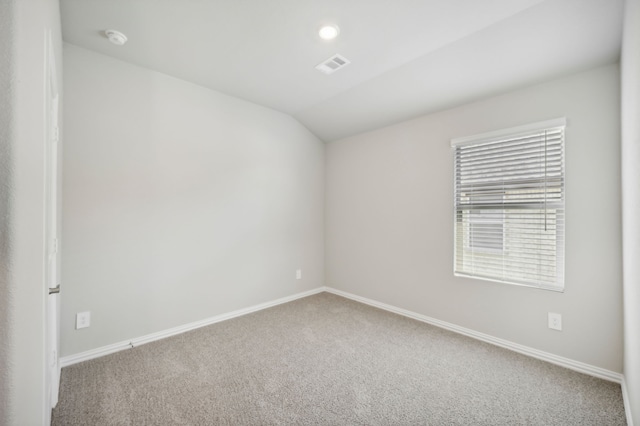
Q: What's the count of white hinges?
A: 3